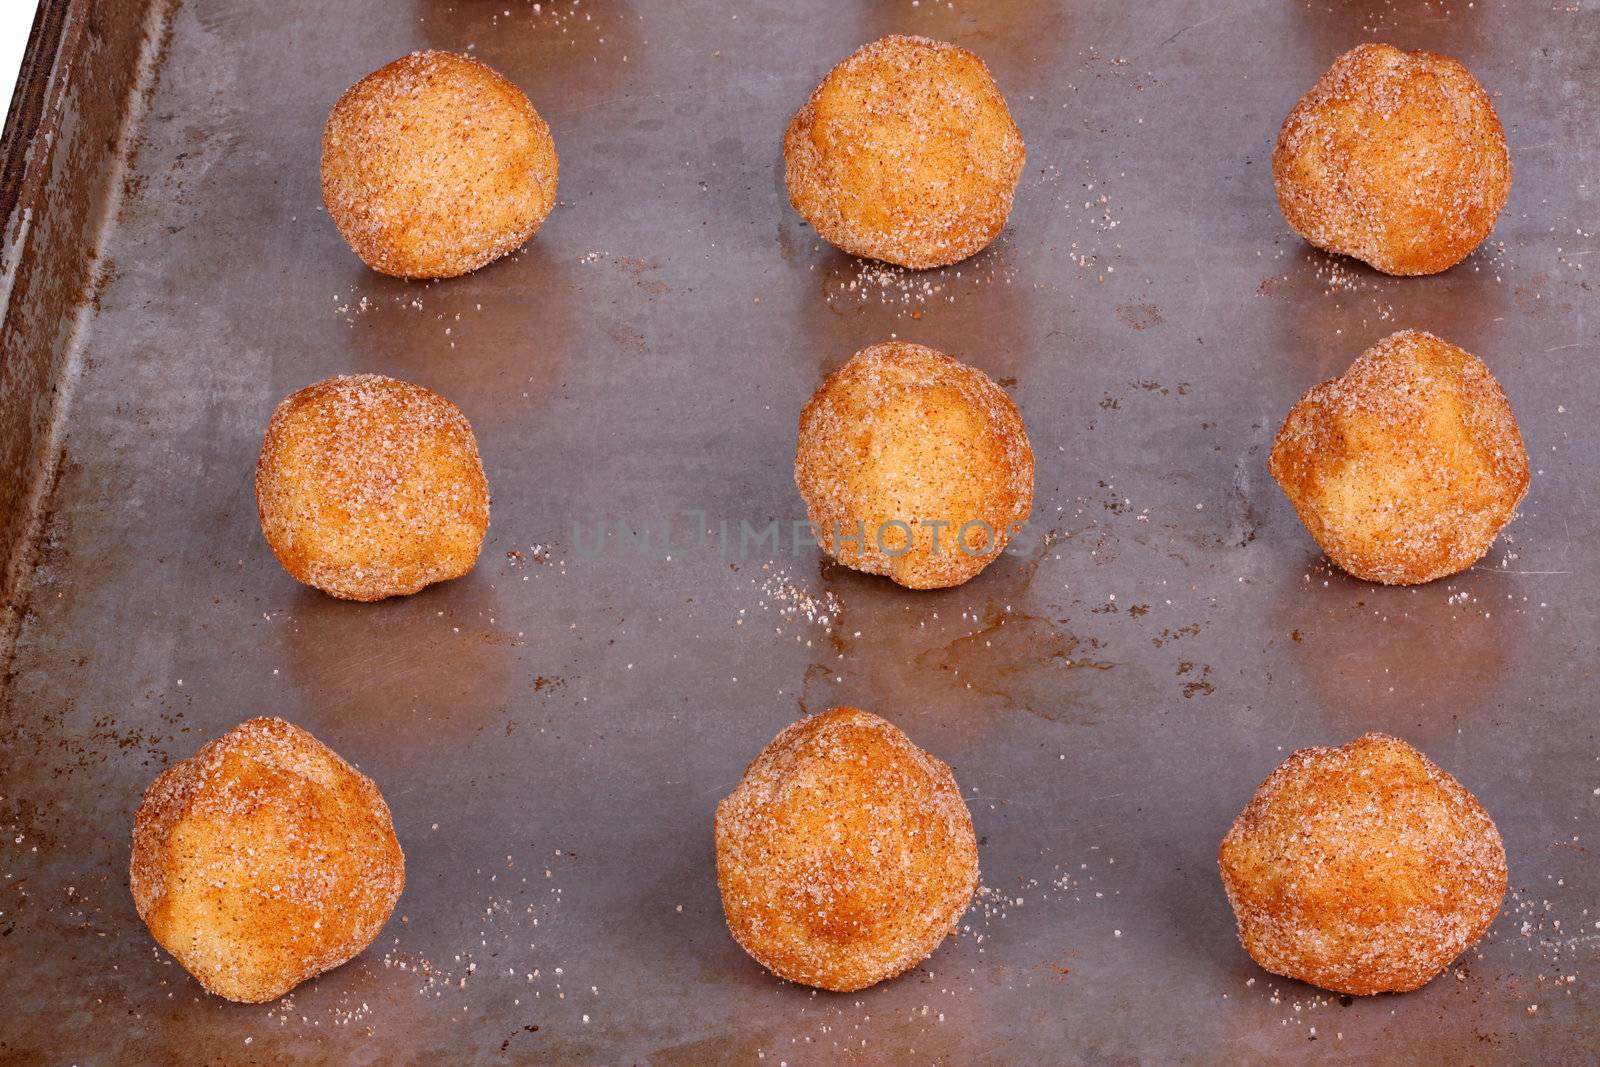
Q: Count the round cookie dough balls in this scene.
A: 9